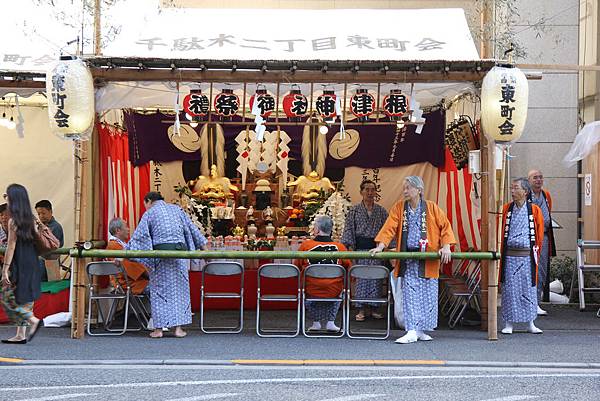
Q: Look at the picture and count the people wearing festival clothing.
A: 7